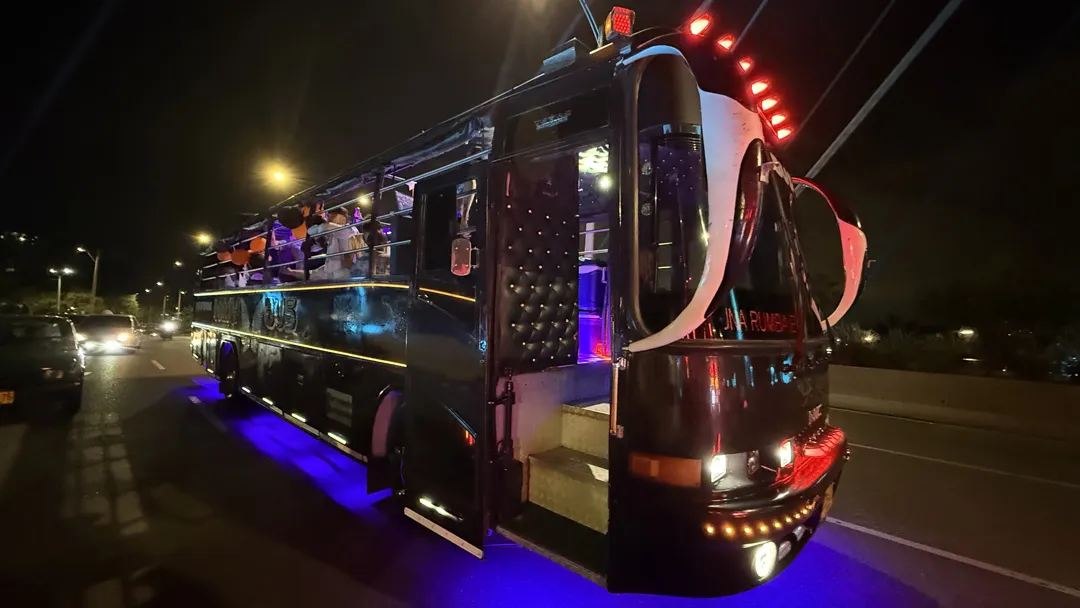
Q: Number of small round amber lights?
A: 9